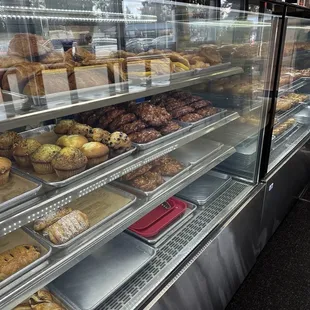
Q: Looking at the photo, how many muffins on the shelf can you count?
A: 11